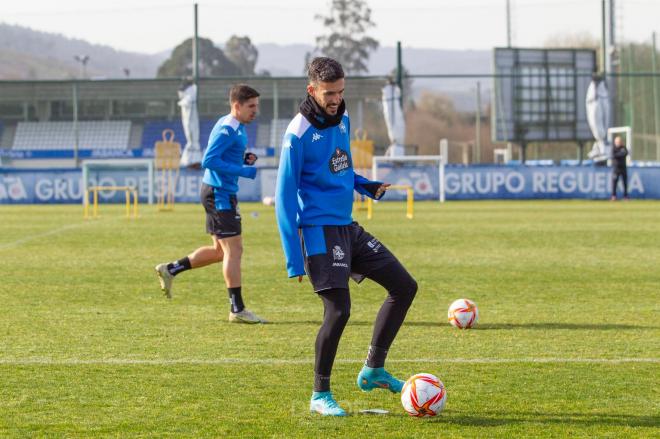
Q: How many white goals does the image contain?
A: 2